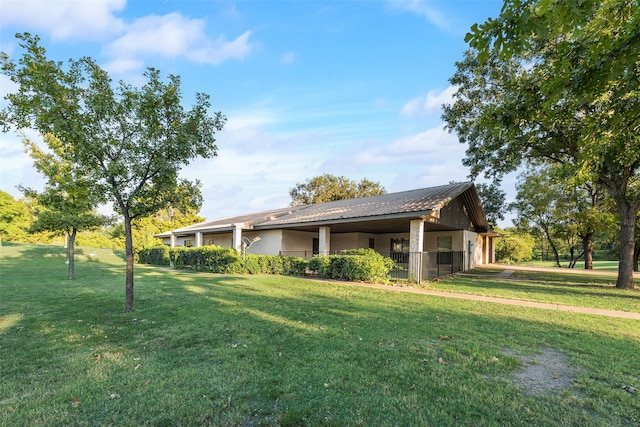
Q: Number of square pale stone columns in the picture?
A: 5